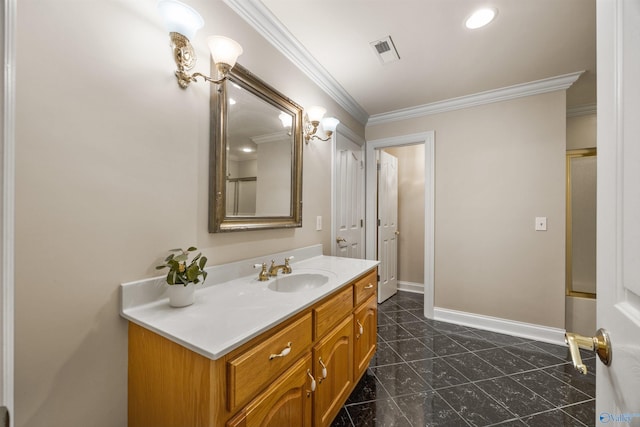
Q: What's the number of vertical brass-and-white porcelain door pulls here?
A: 3